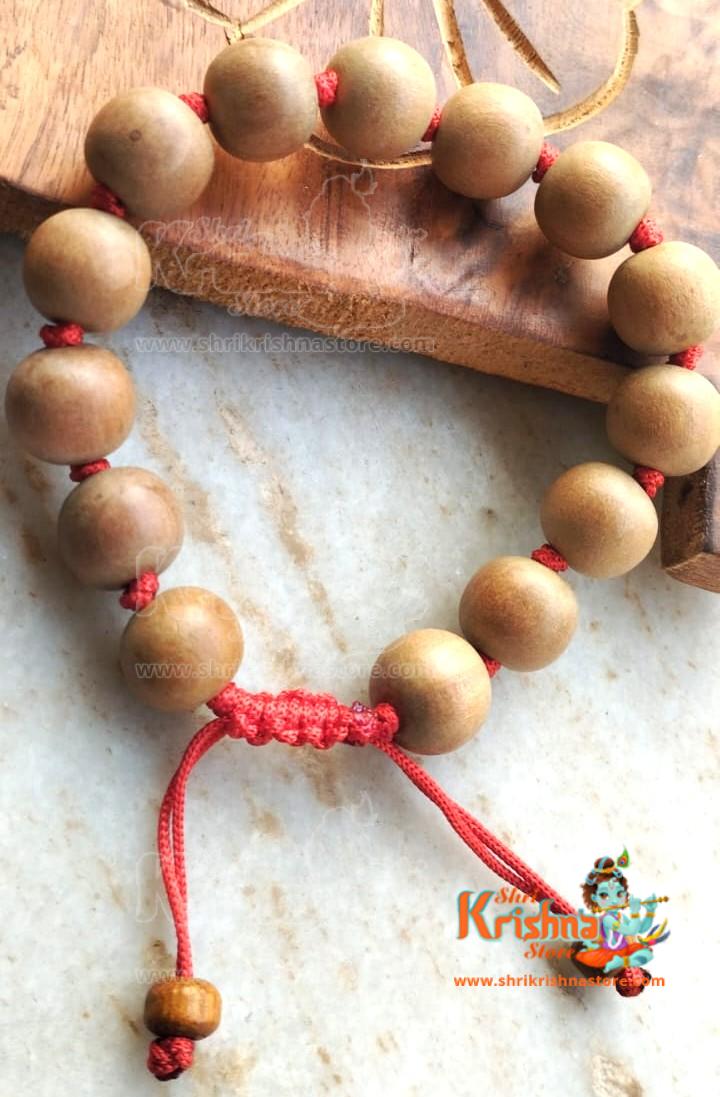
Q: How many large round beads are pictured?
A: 14